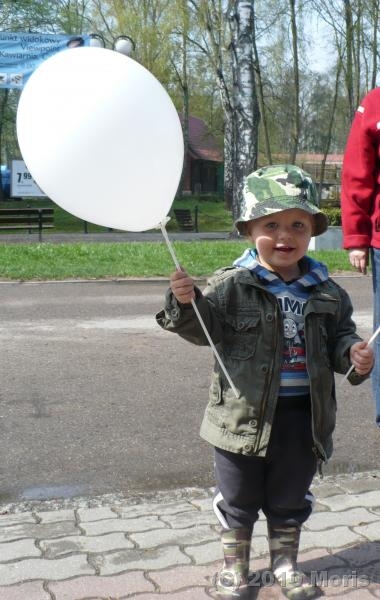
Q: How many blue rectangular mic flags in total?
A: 0